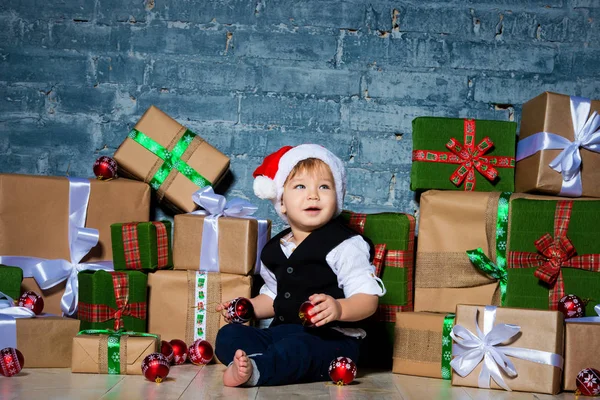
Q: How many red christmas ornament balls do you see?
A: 12